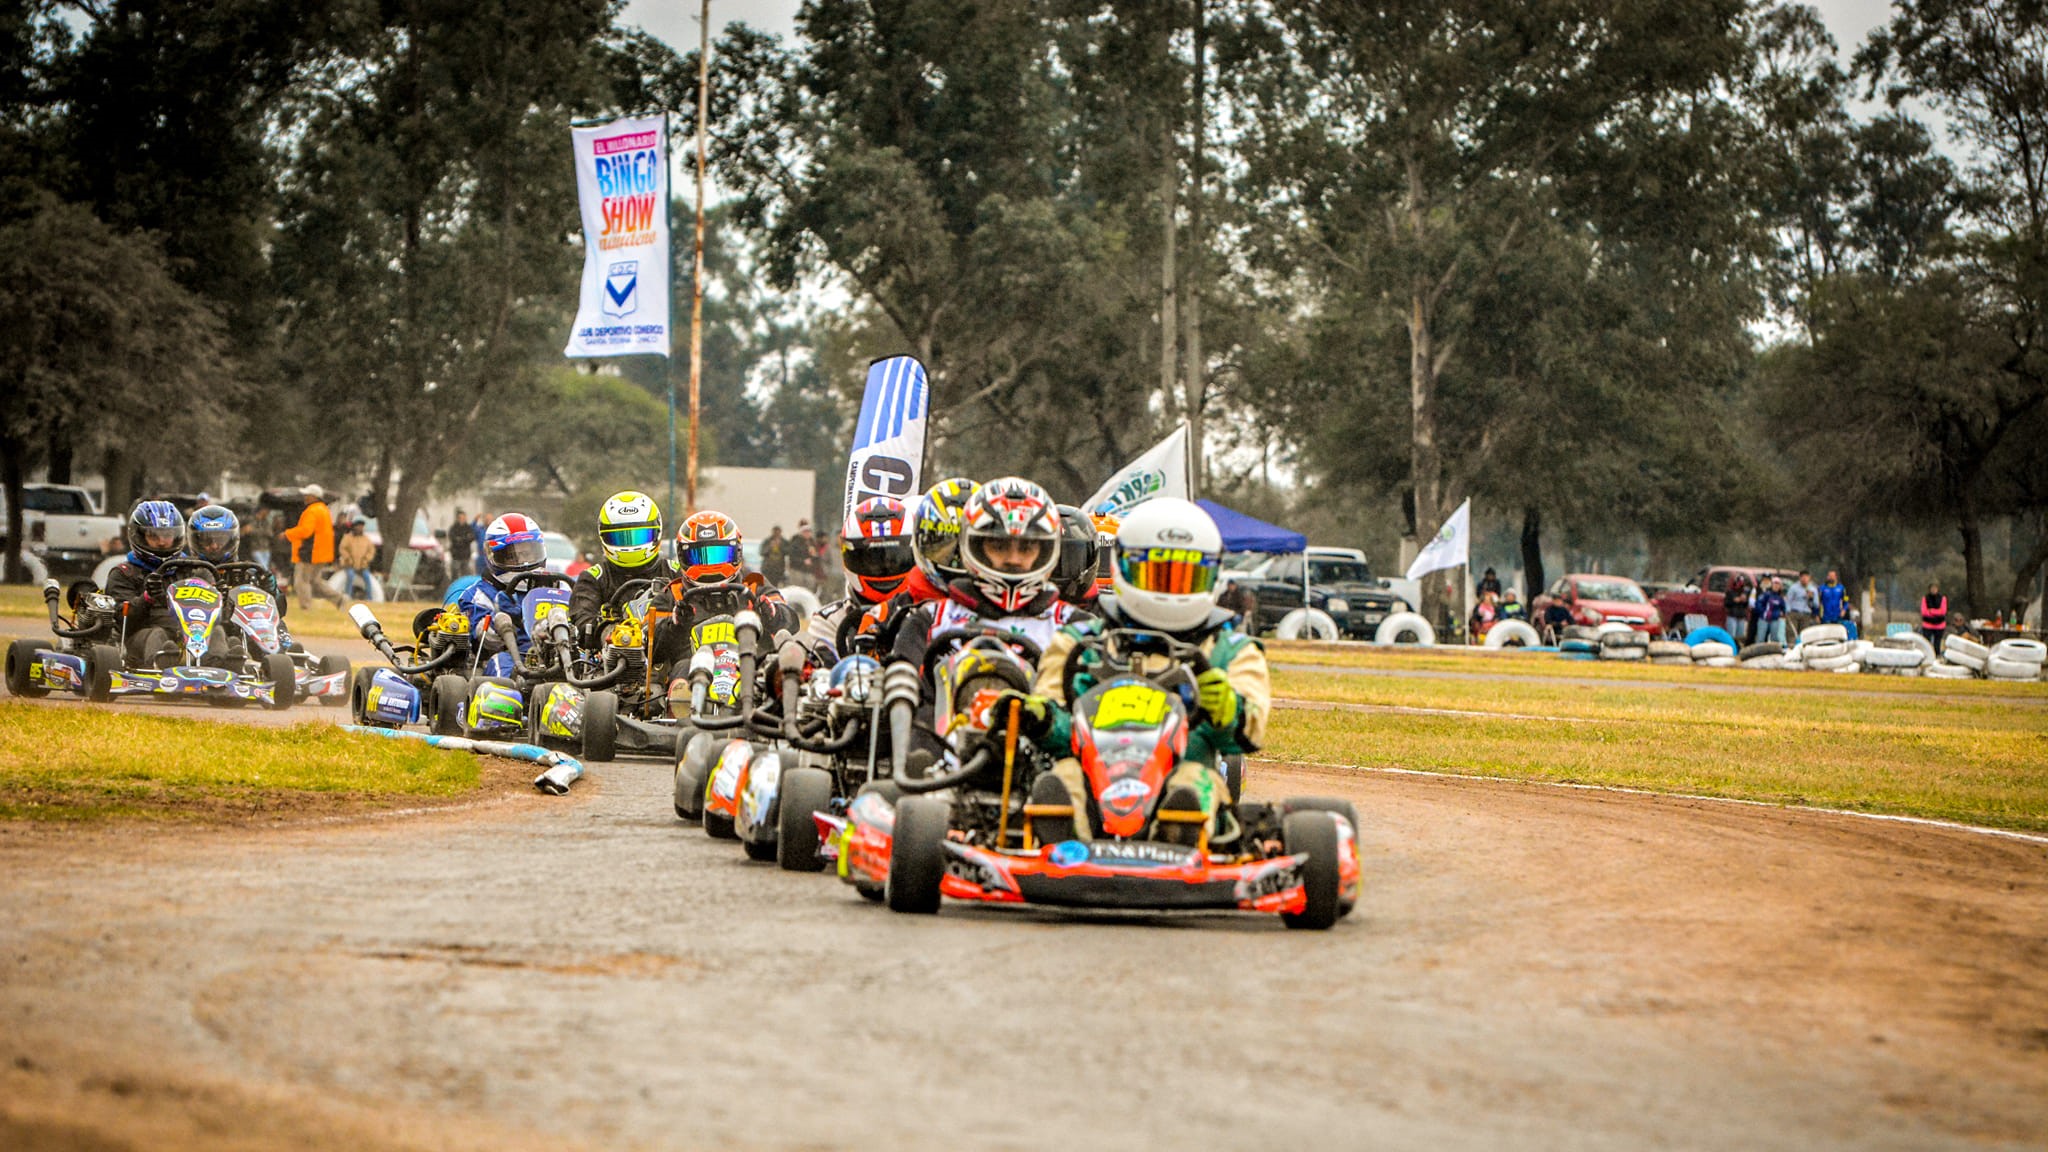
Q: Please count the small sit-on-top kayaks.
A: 0